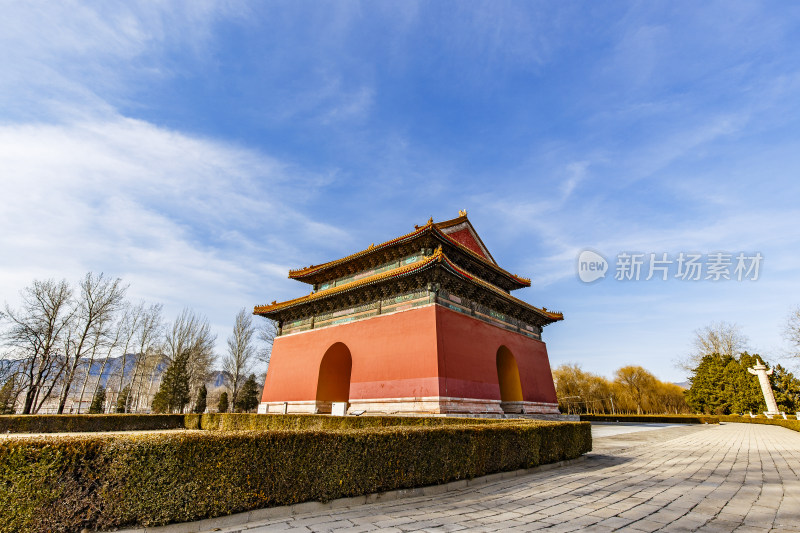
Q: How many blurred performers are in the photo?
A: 0